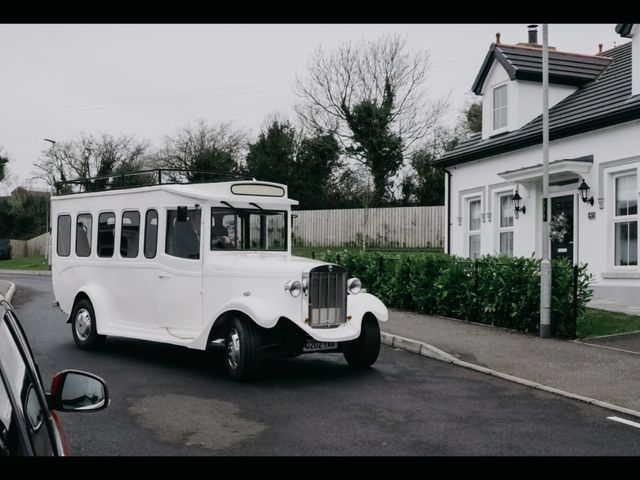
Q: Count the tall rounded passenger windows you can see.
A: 5